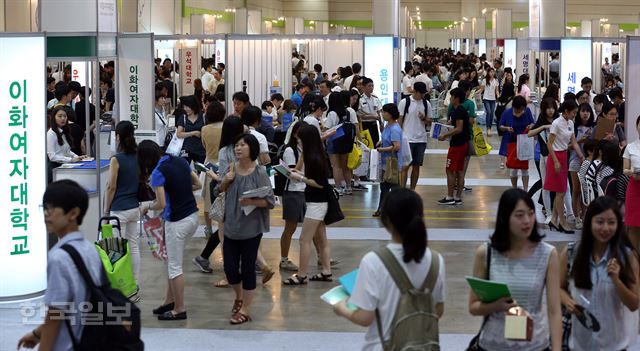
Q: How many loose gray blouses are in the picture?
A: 1